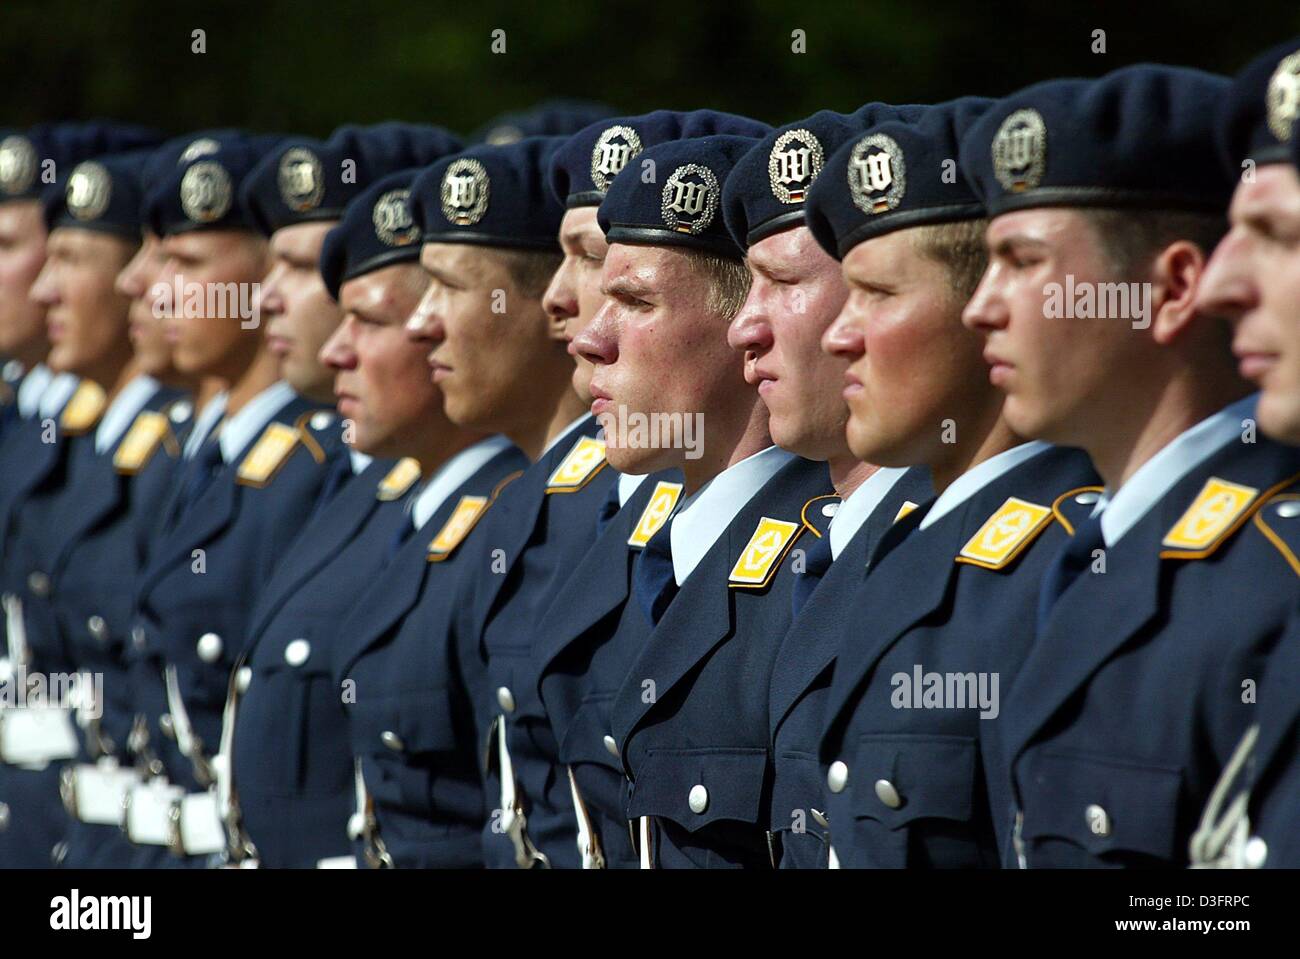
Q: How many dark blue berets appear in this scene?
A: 14